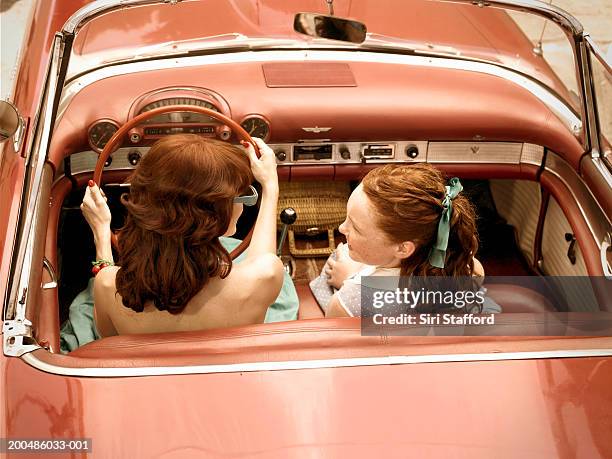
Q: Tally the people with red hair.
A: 2